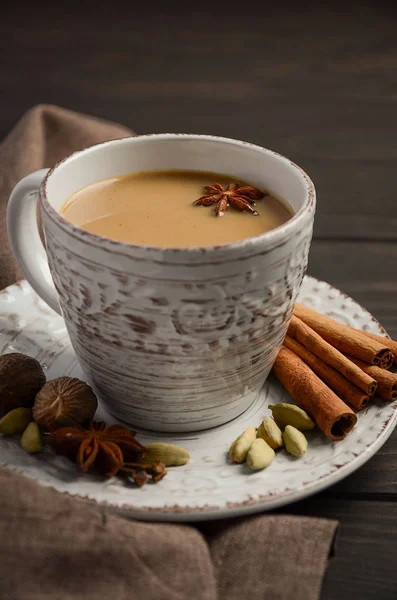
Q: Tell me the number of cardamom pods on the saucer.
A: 8